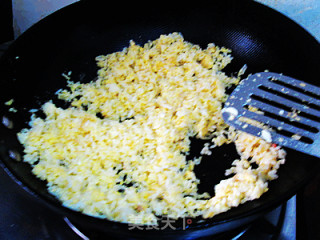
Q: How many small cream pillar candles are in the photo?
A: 0